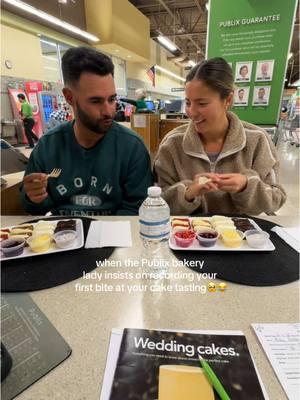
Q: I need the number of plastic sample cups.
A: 7